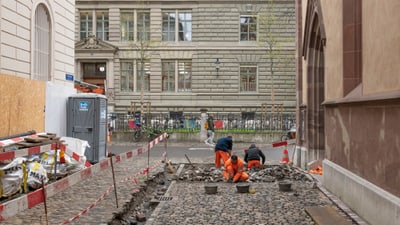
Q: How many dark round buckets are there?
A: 3